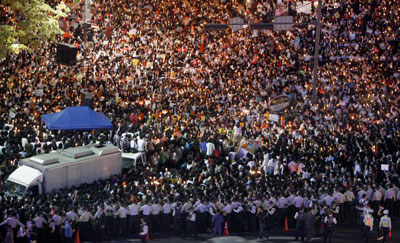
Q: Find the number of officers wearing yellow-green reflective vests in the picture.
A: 2